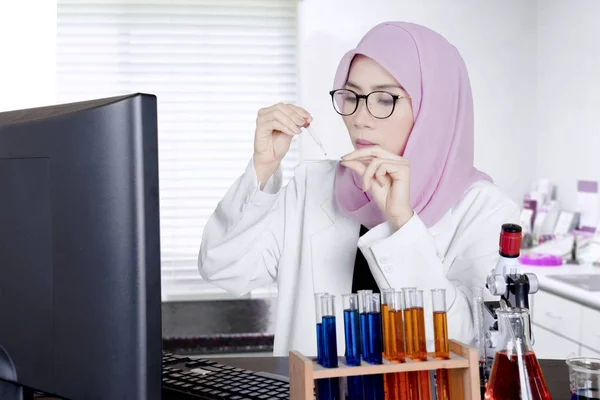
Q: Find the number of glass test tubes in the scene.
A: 10